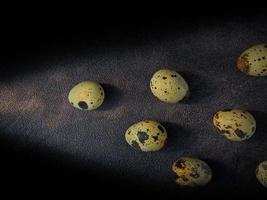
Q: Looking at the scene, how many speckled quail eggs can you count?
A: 7